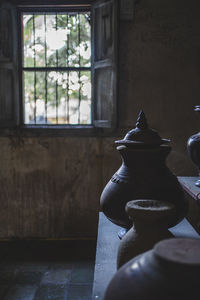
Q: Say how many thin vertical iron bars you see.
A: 5